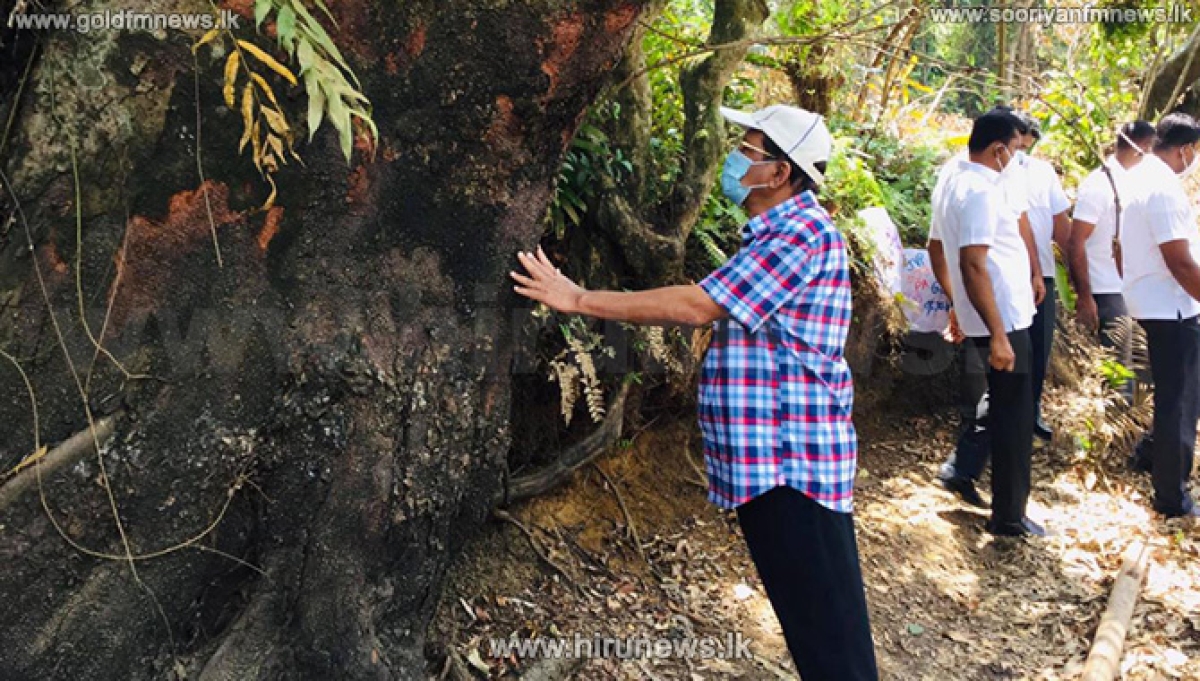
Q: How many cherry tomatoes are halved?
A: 0